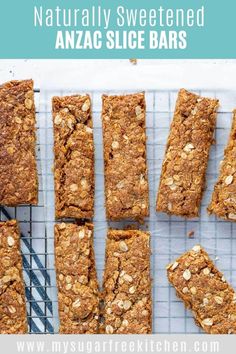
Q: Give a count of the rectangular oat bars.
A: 9